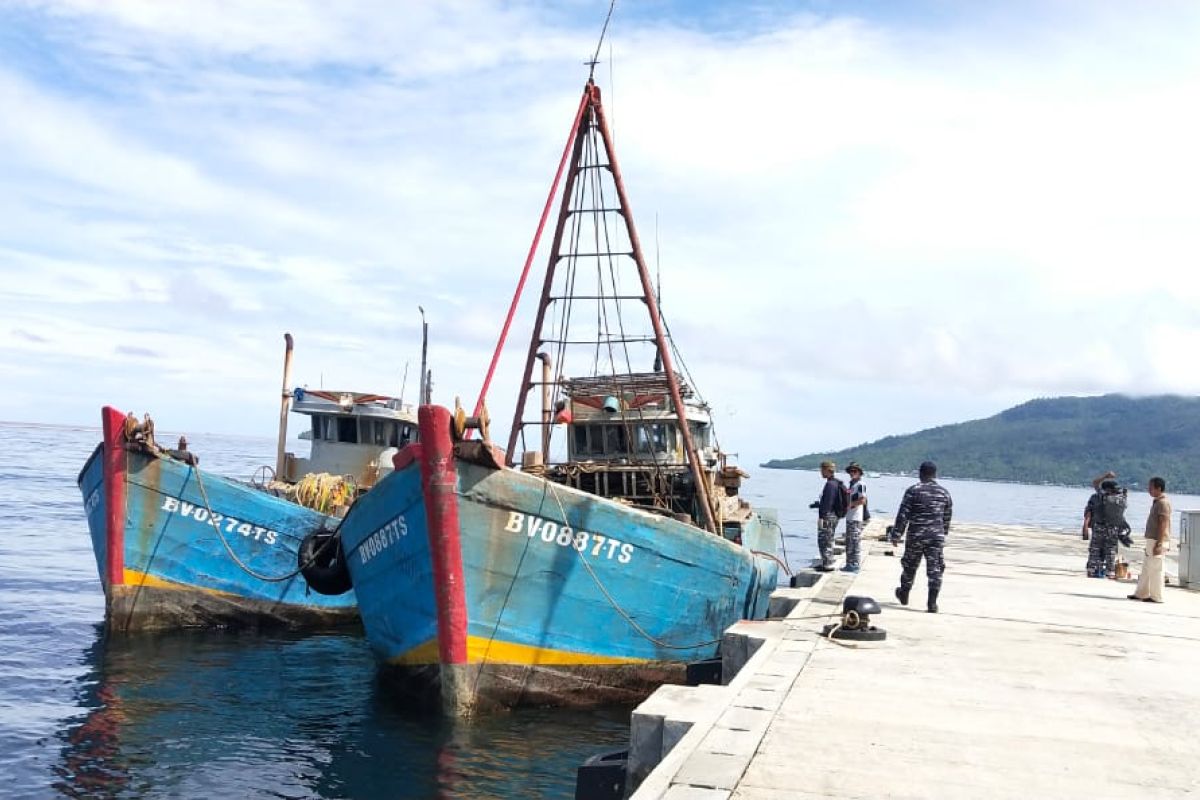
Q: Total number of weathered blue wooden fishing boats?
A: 2